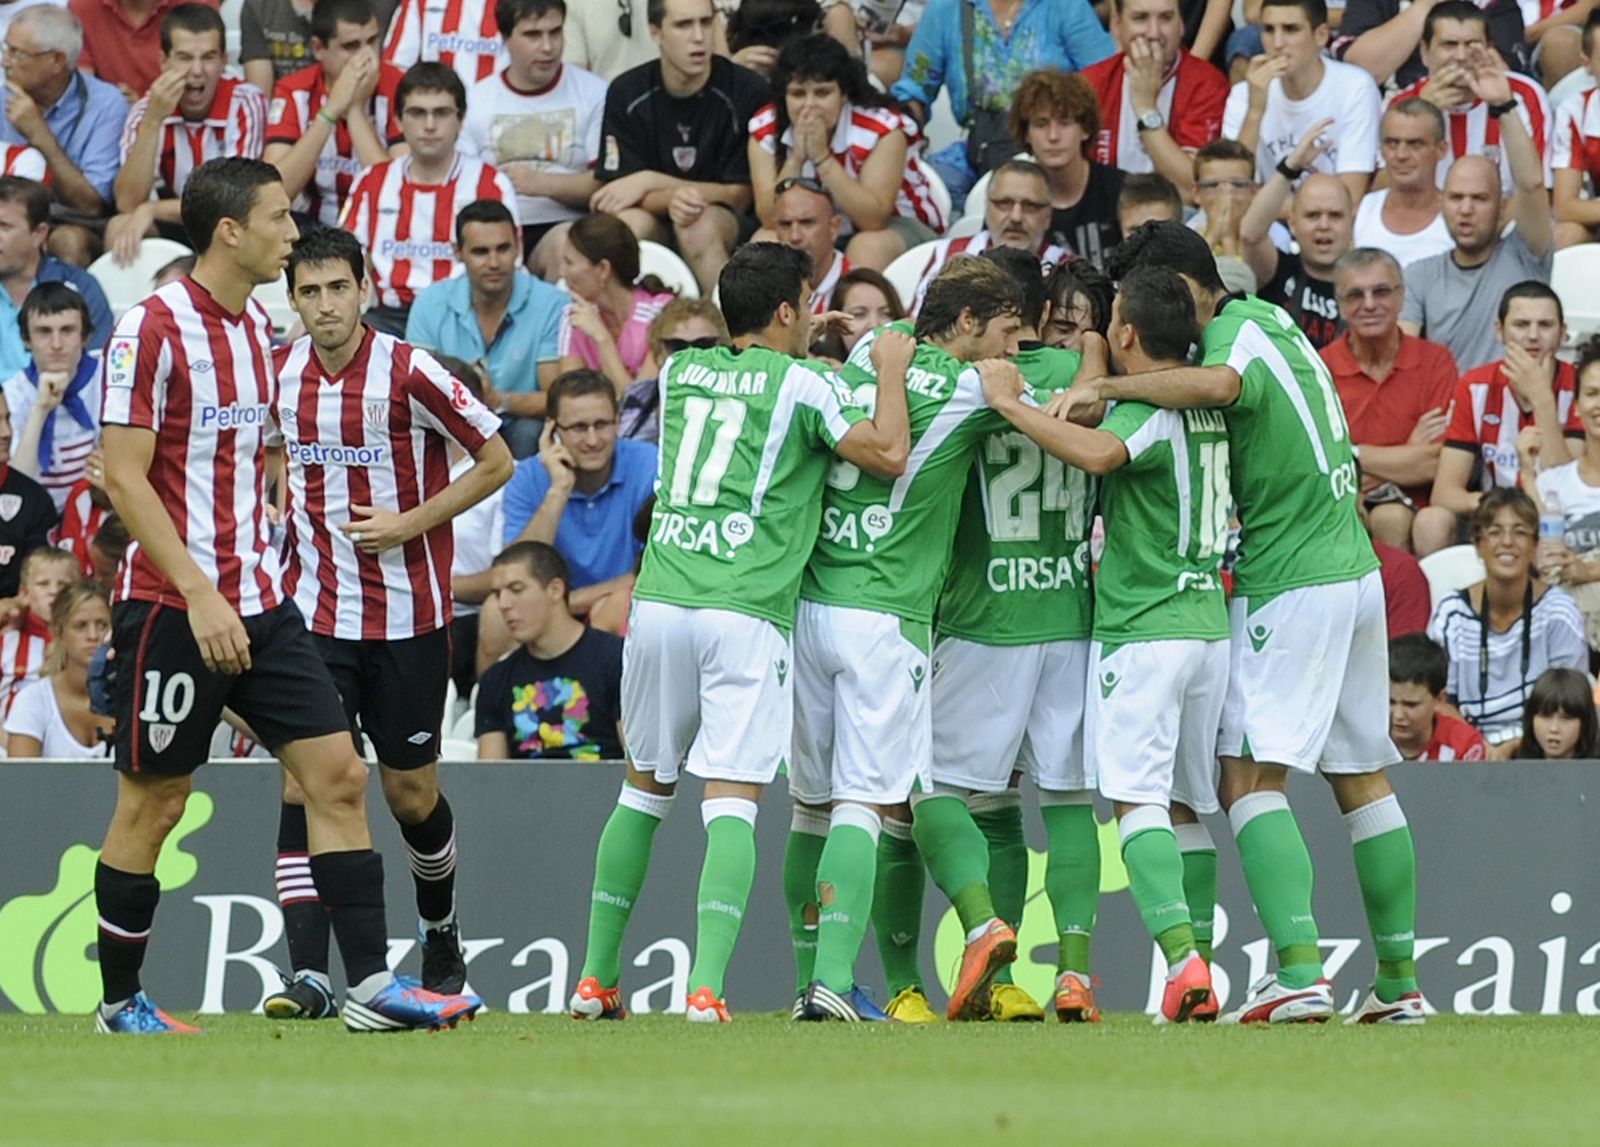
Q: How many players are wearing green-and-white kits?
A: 6